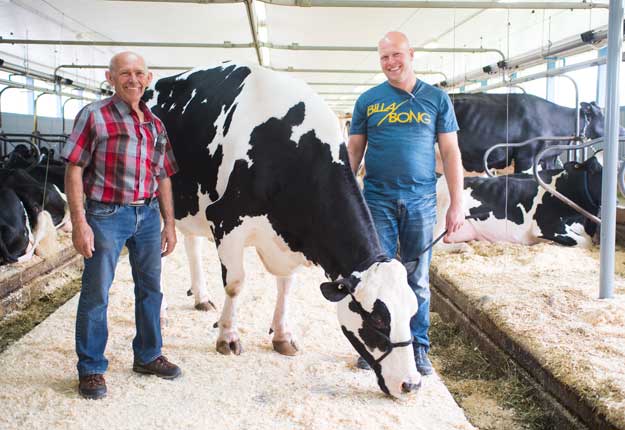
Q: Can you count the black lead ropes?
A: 1